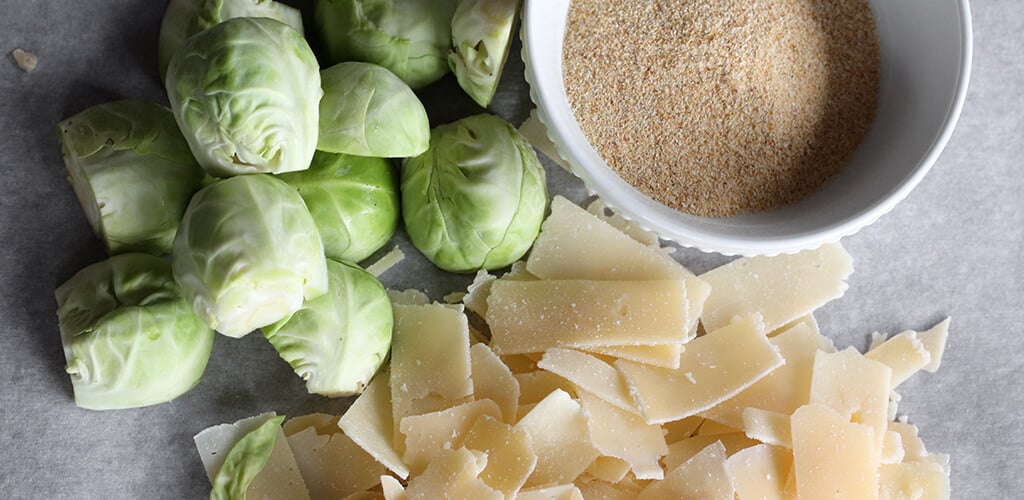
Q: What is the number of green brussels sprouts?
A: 11